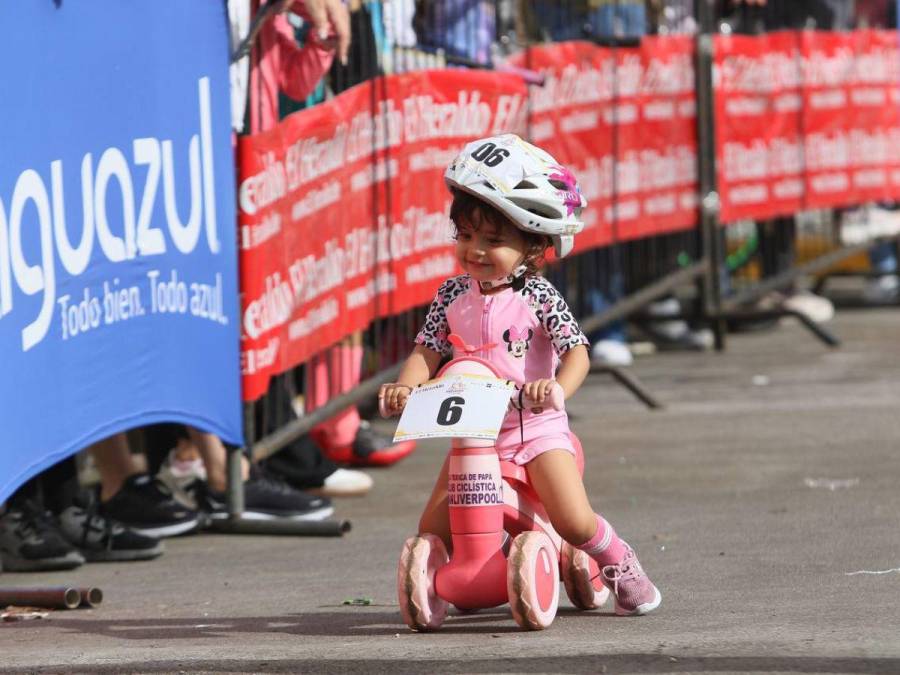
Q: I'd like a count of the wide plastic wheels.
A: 3